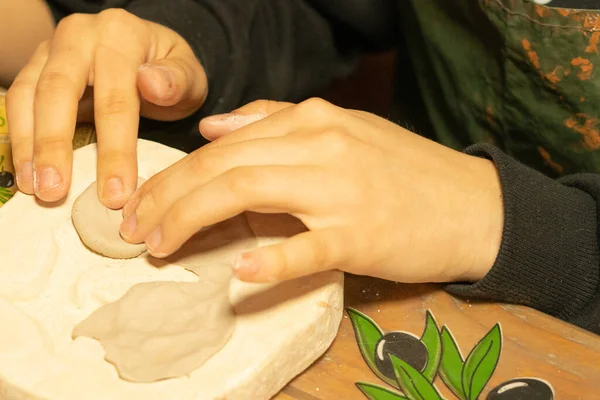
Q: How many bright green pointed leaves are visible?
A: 6